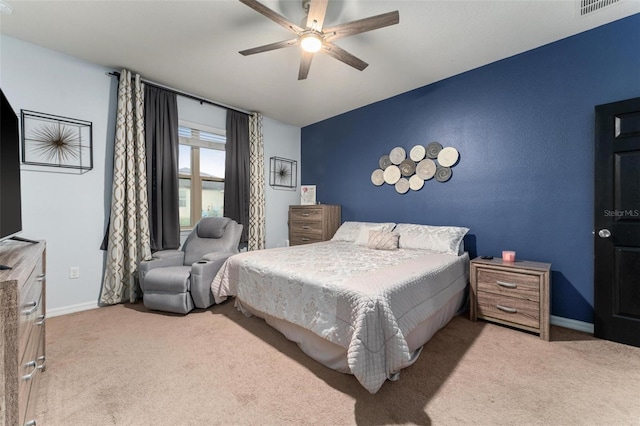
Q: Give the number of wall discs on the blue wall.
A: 12